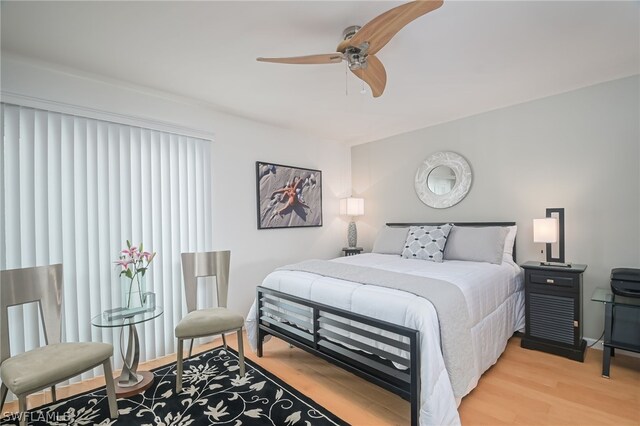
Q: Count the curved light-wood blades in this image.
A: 3